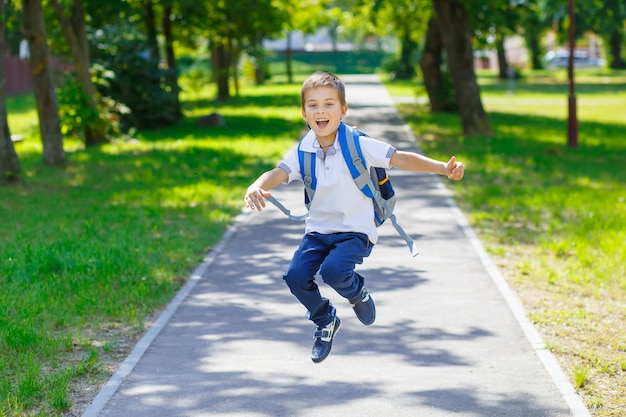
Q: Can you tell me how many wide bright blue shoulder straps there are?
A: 2